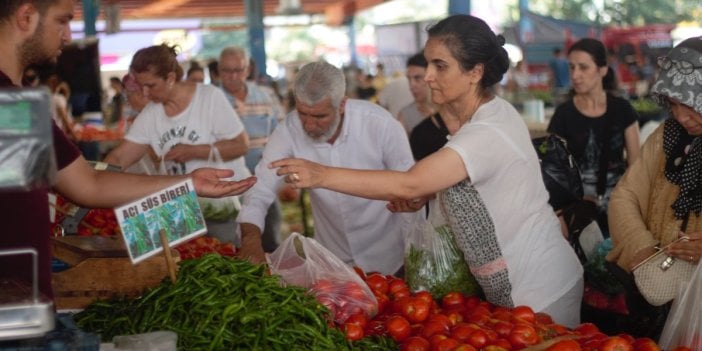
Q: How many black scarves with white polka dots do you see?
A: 1